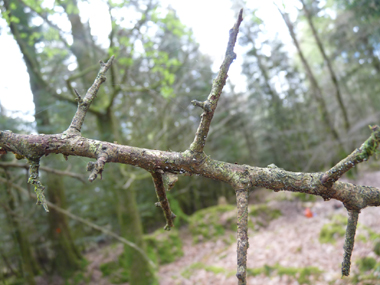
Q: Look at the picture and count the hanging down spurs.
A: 5